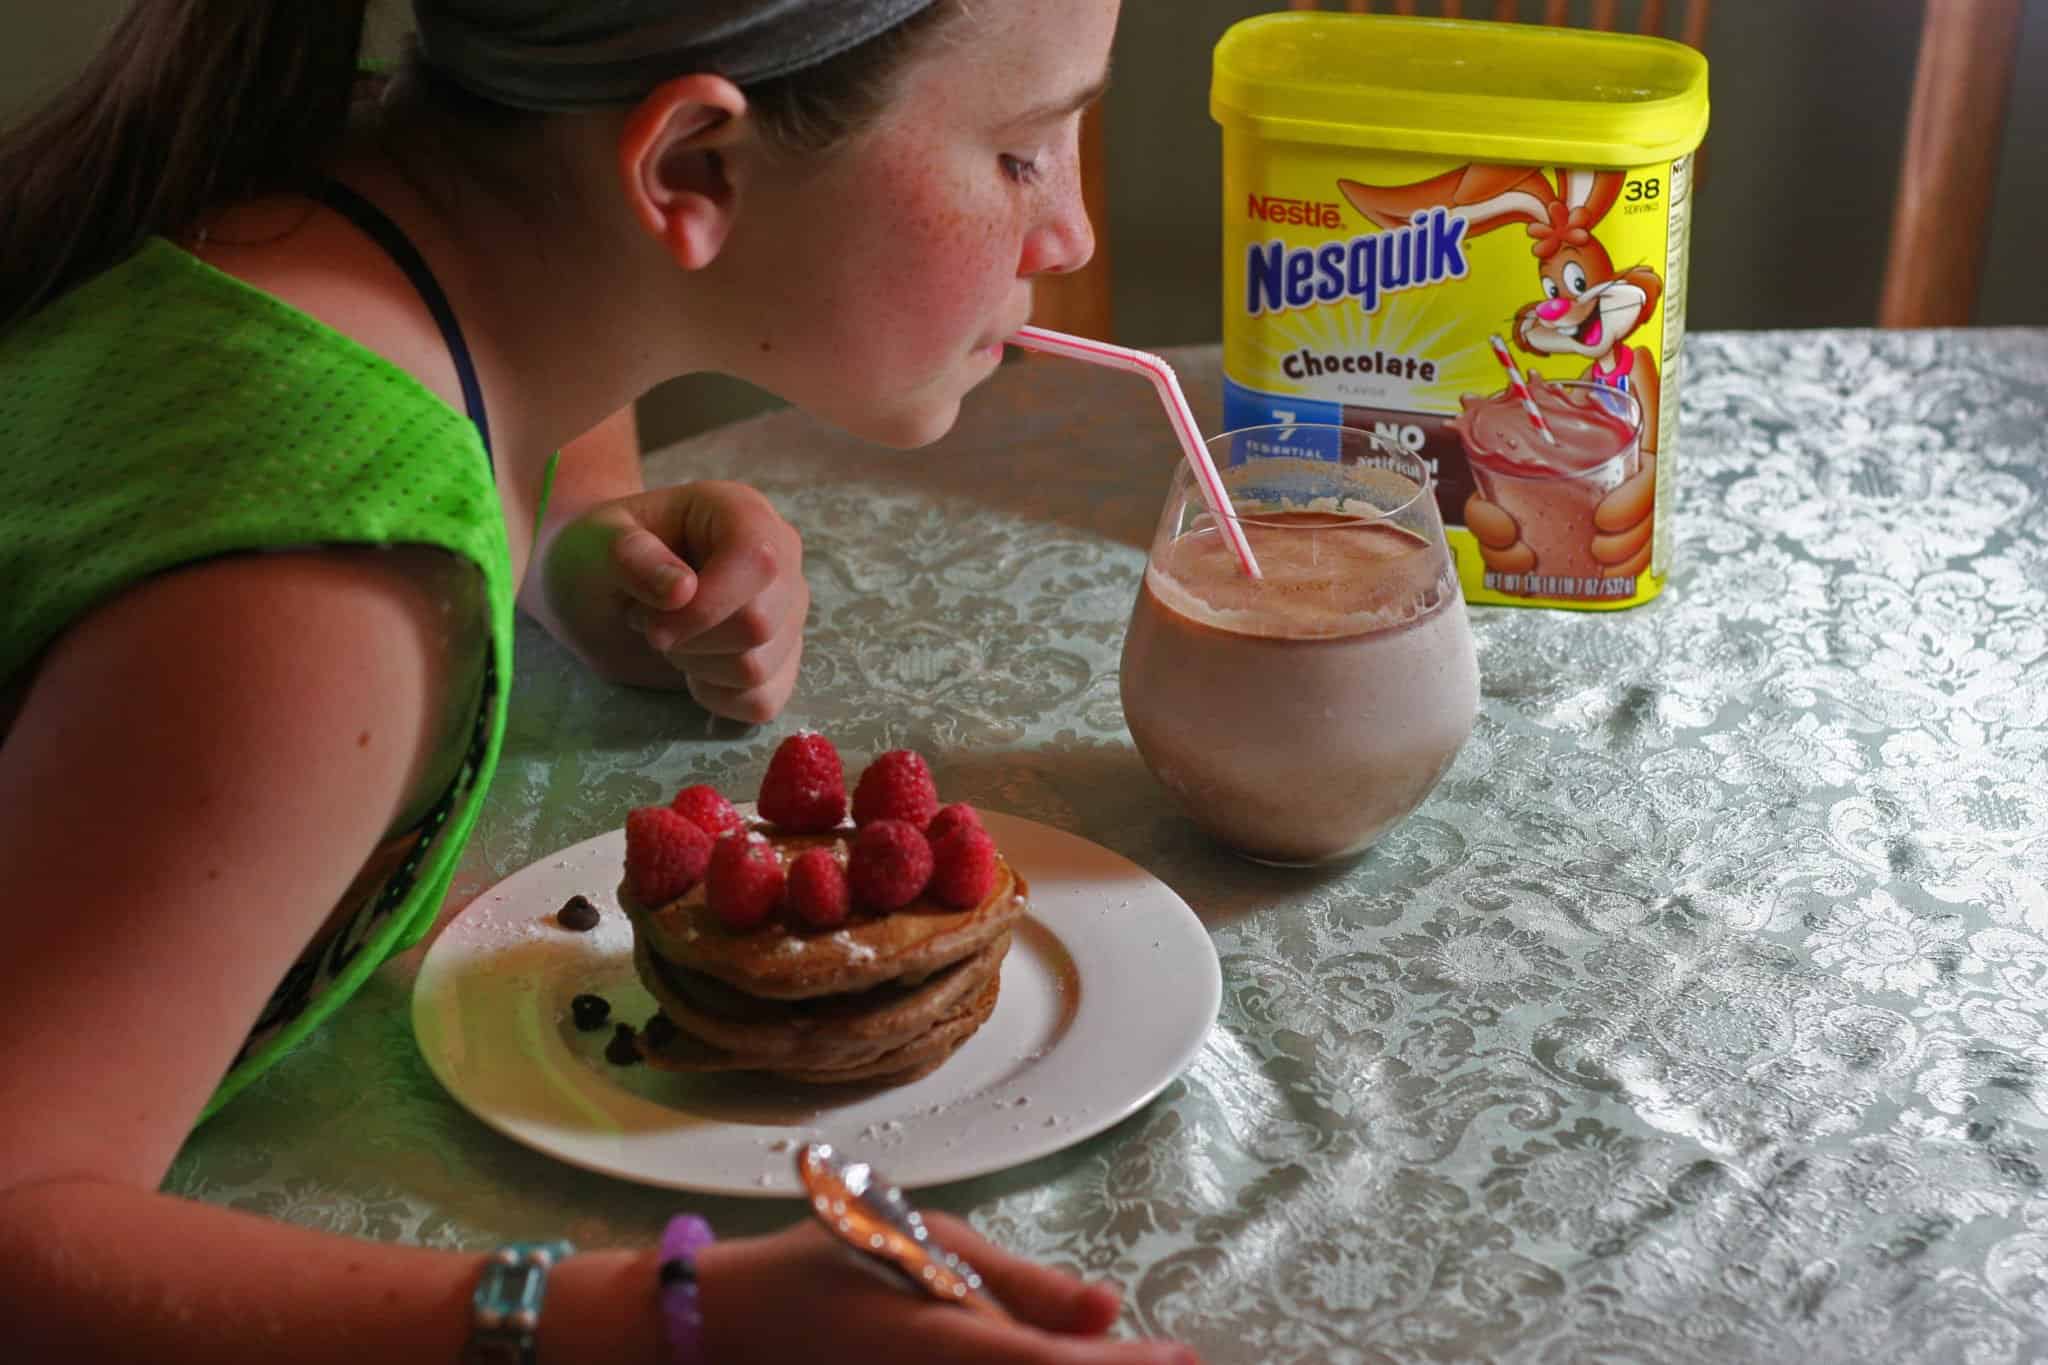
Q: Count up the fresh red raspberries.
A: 9